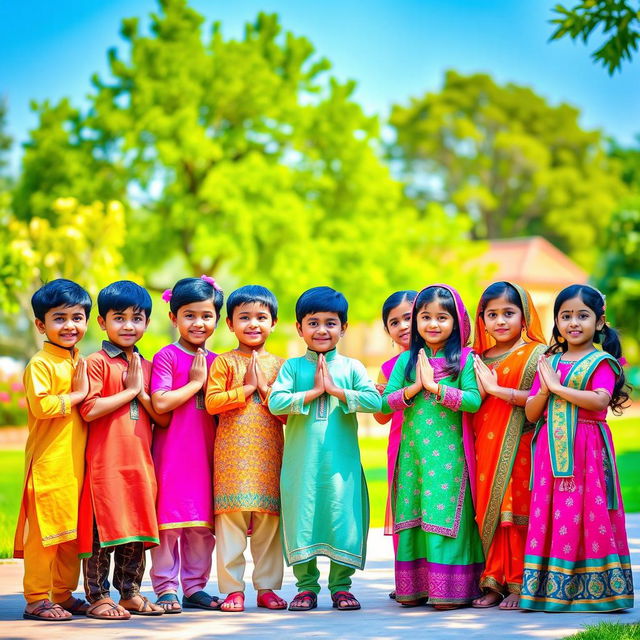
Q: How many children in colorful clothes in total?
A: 9